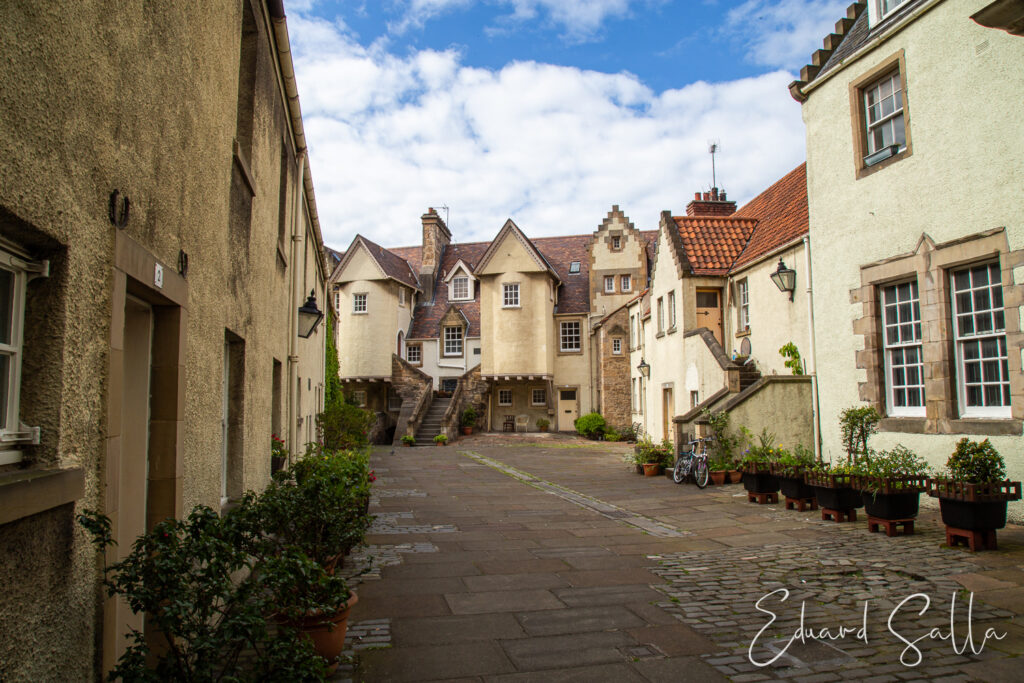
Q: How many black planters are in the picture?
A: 5